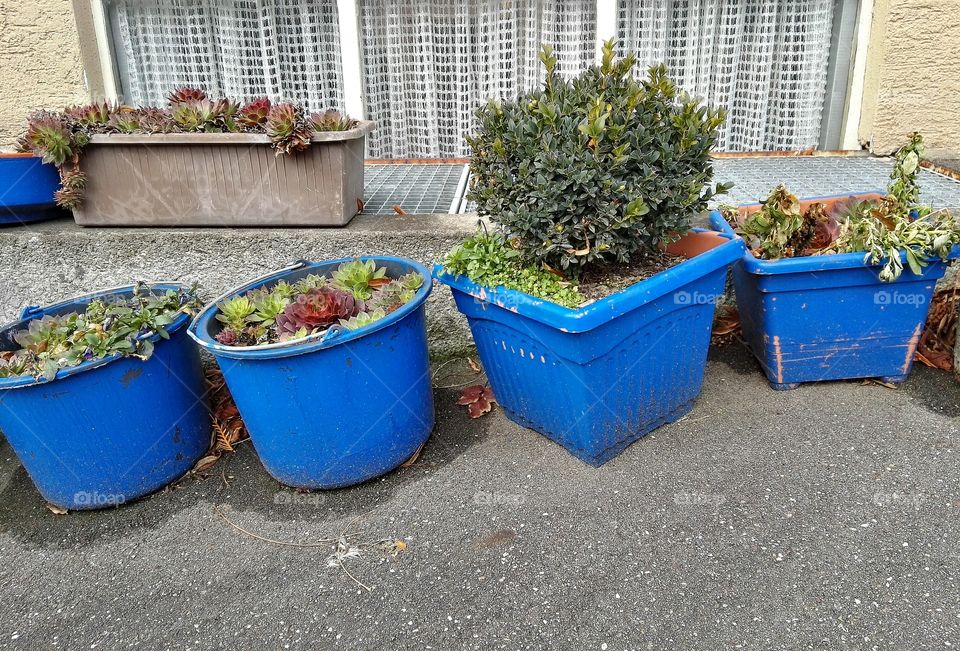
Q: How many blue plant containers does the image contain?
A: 5